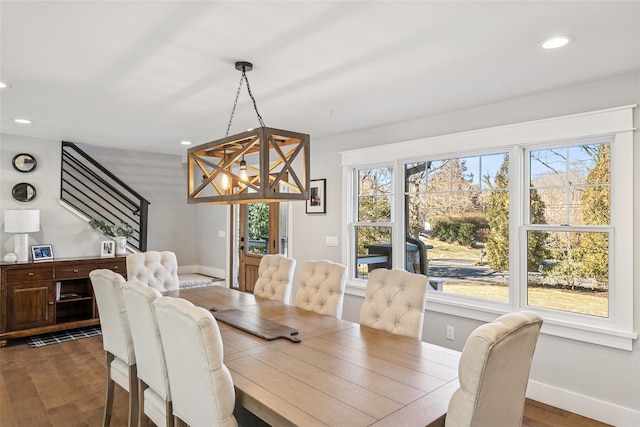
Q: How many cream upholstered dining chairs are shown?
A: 8